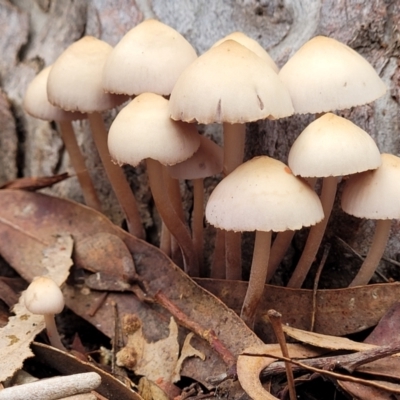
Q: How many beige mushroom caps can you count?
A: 12